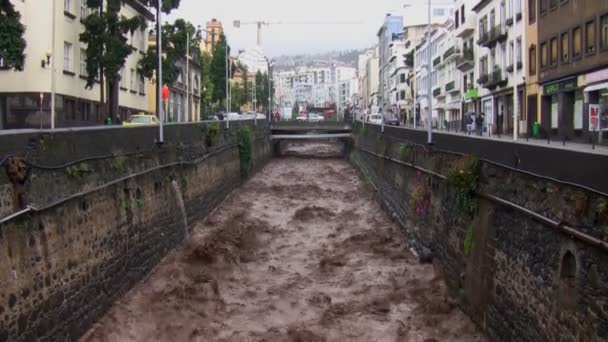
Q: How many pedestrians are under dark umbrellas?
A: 2